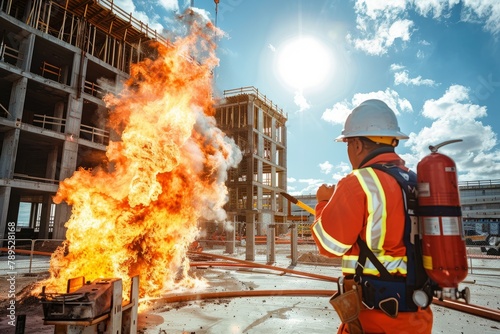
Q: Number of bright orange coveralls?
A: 1